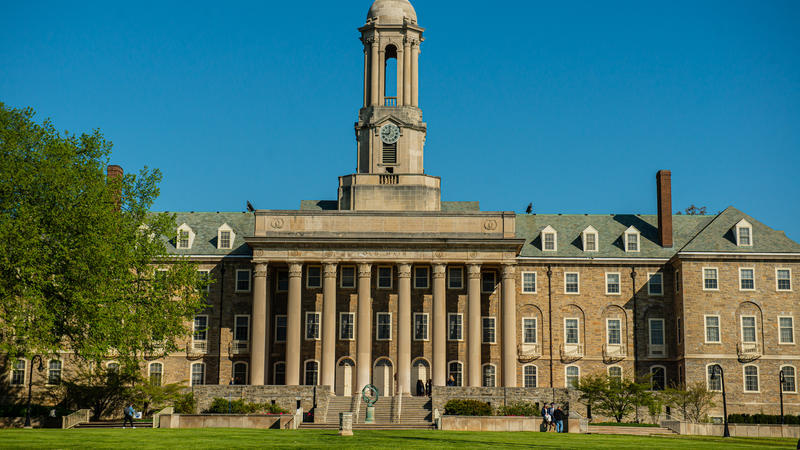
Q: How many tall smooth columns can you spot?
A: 8